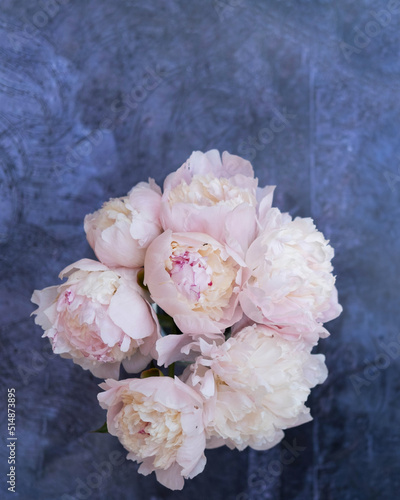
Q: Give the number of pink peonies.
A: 7